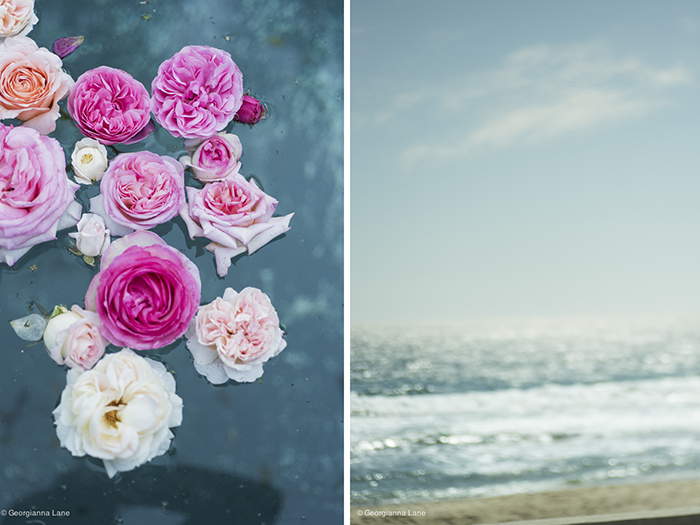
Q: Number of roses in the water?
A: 15